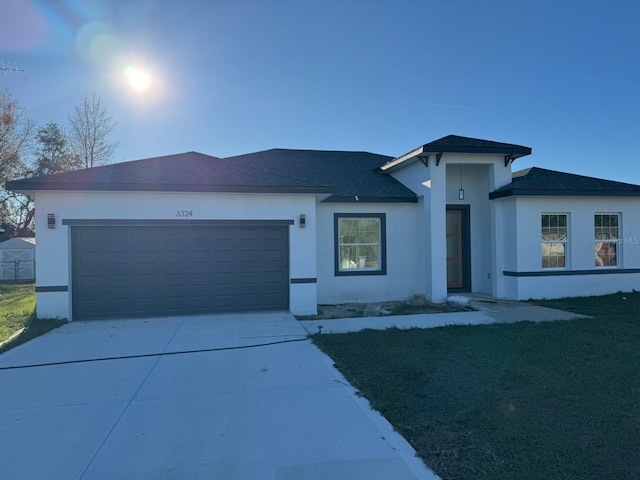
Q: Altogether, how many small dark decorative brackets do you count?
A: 4